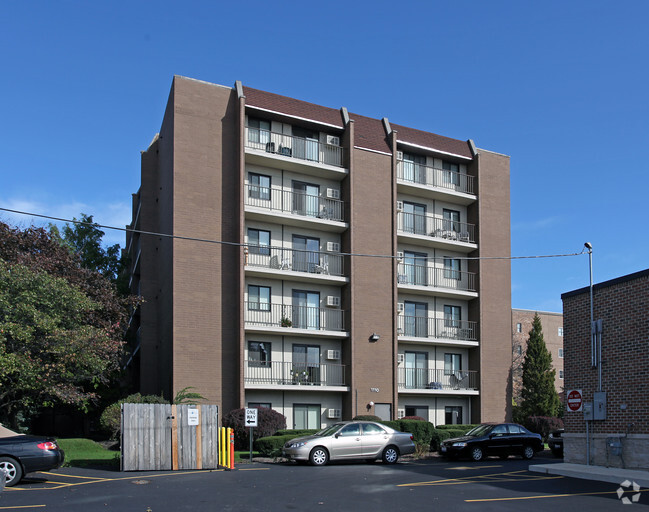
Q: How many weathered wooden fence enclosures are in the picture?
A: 1